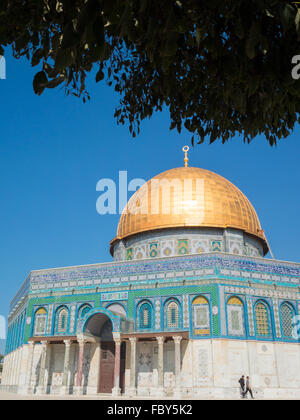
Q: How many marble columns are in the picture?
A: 8